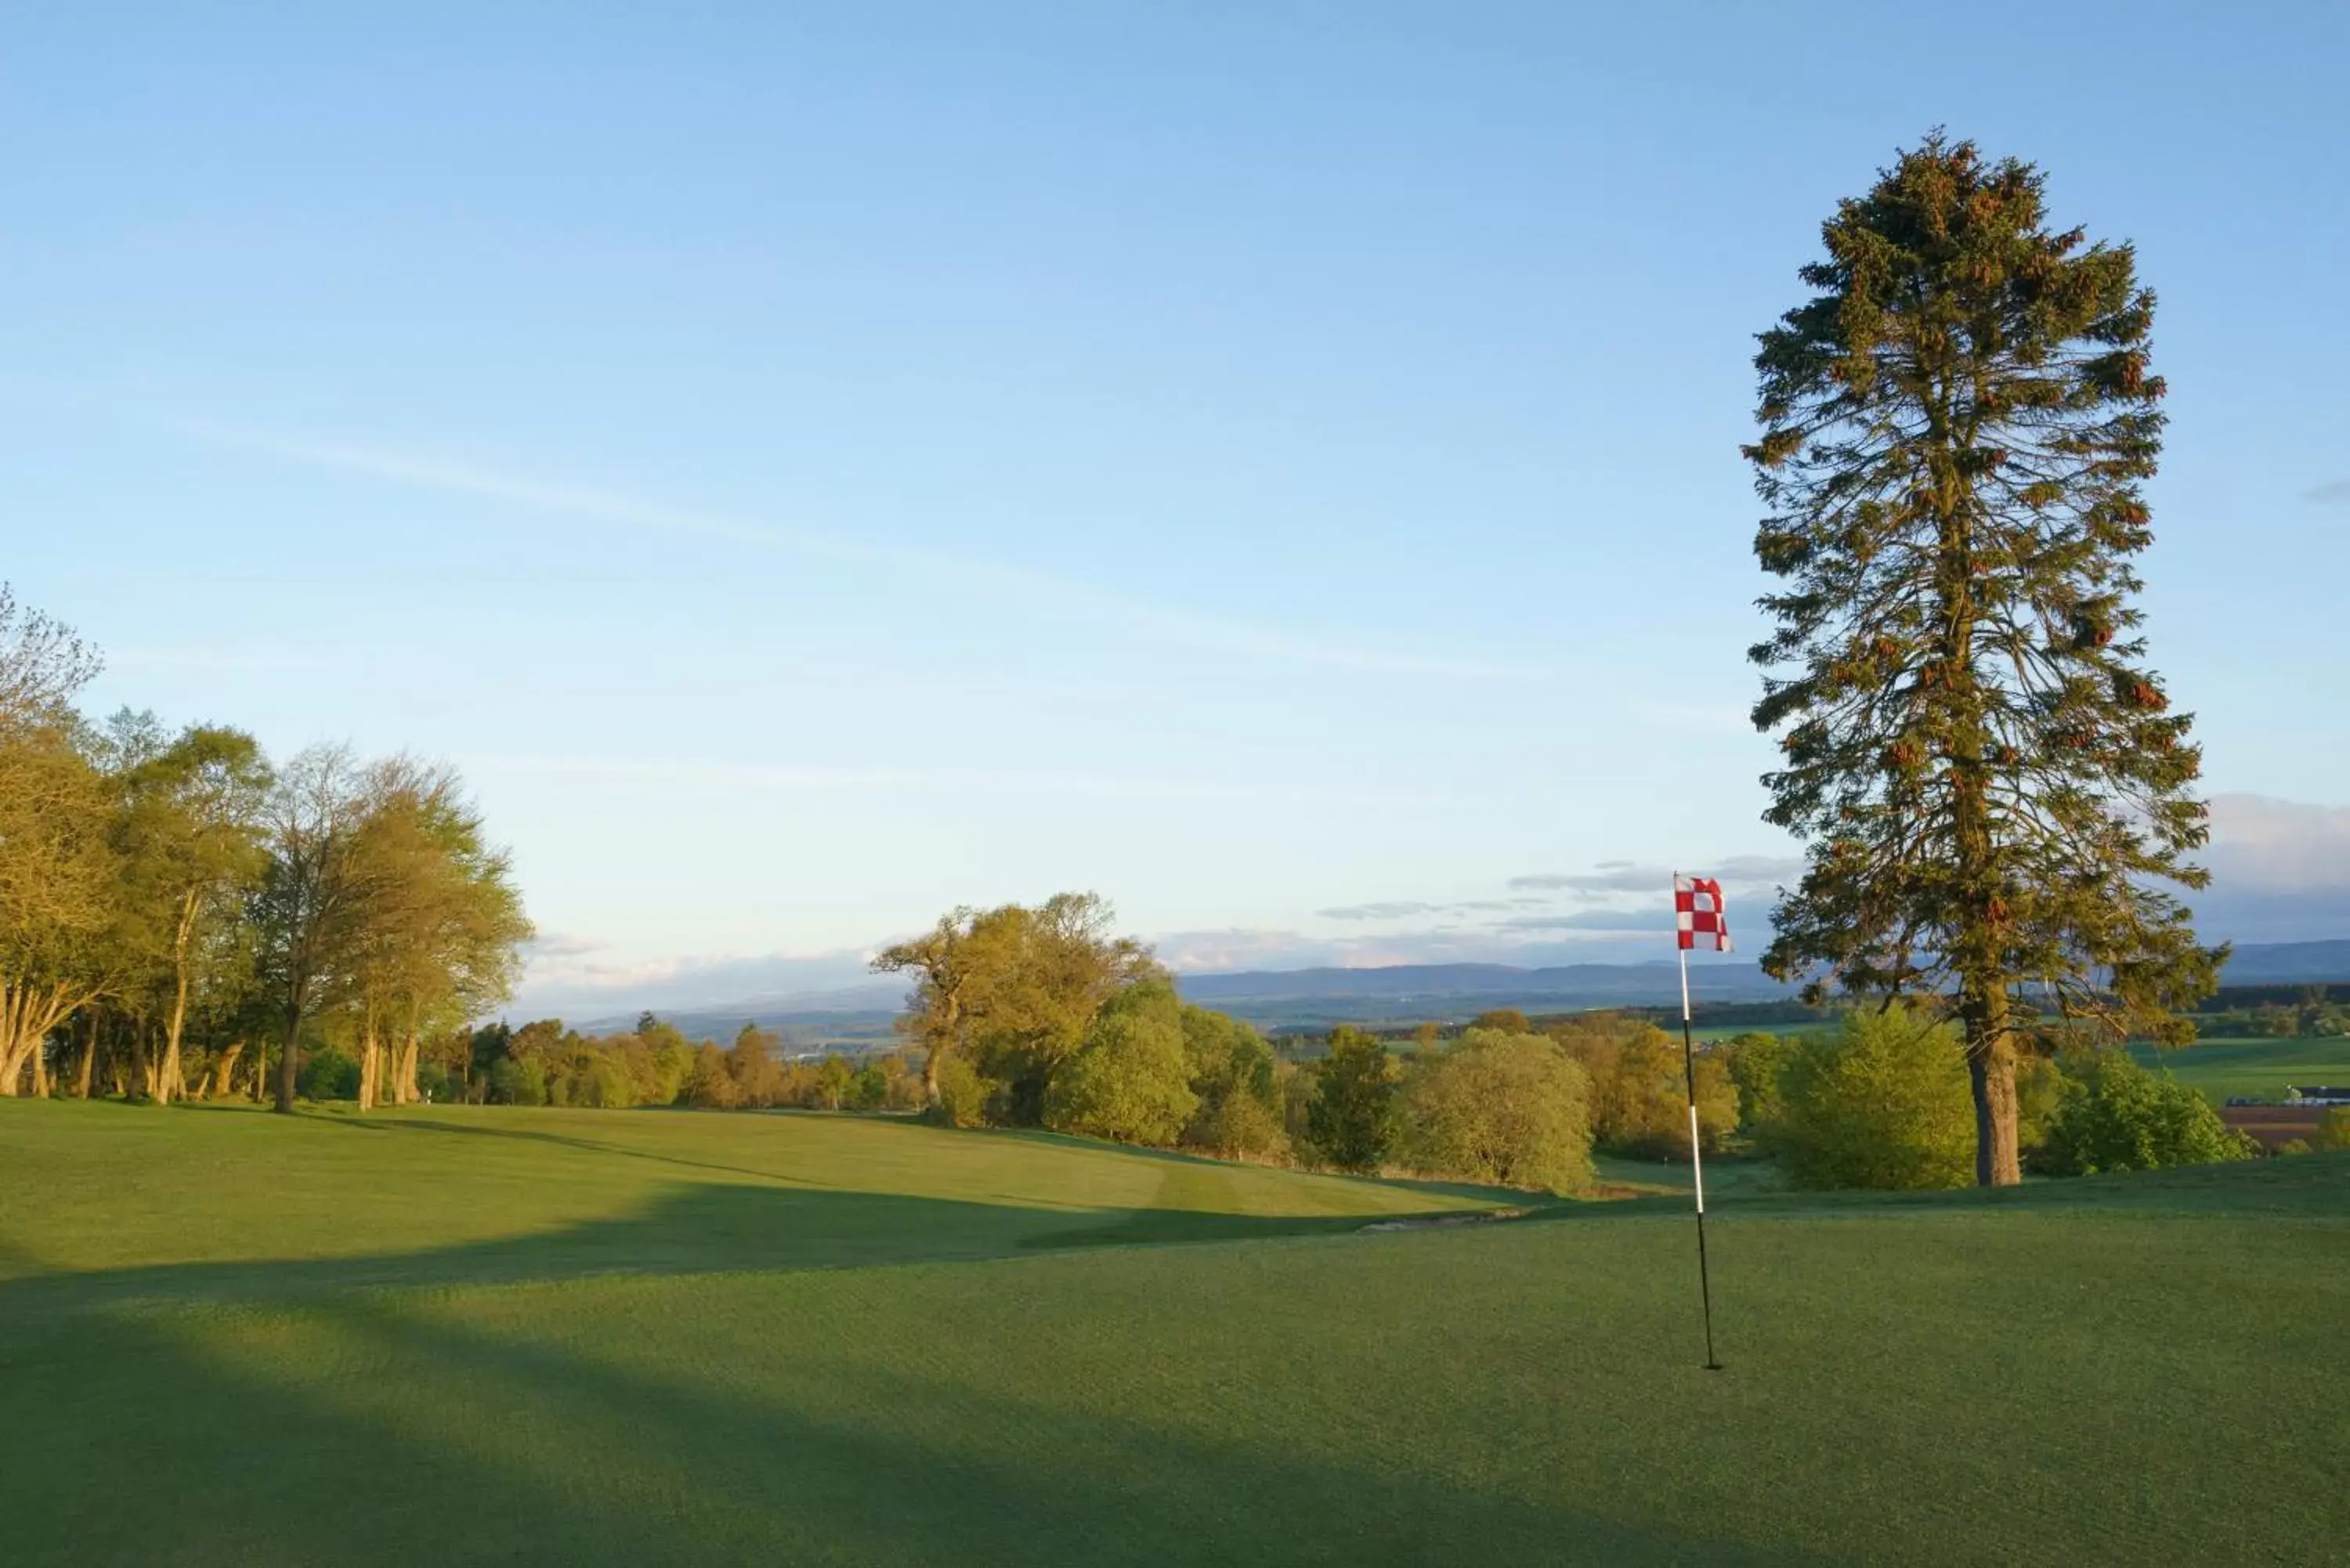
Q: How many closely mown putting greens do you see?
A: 1